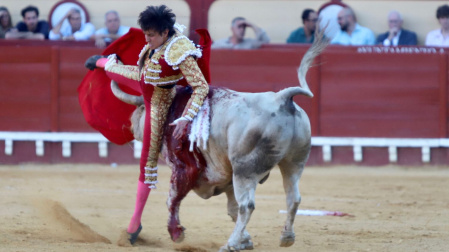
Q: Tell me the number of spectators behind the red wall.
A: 9